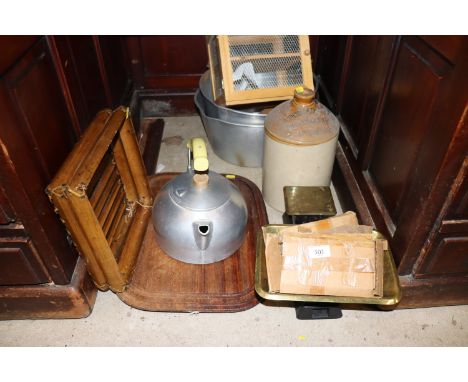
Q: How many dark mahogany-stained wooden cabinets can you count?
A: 2